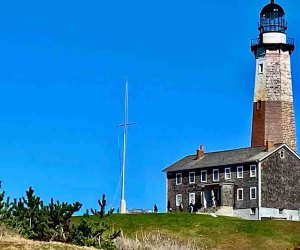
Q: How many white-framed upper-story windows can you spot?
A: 7